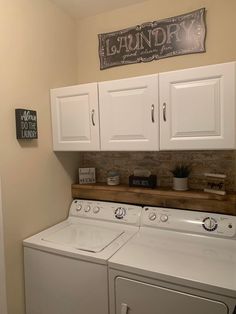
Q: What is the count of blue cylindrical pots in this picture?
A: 0